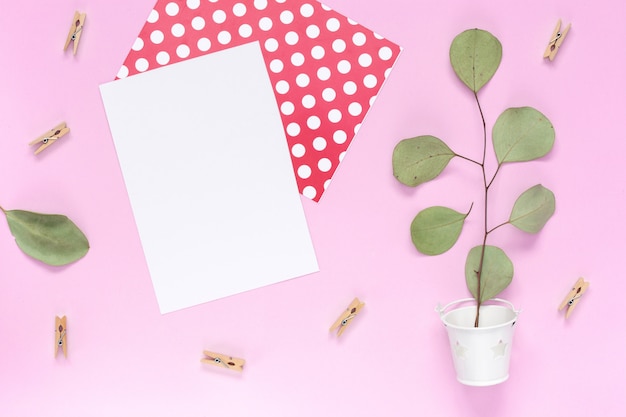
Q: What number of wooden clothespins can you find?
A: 7